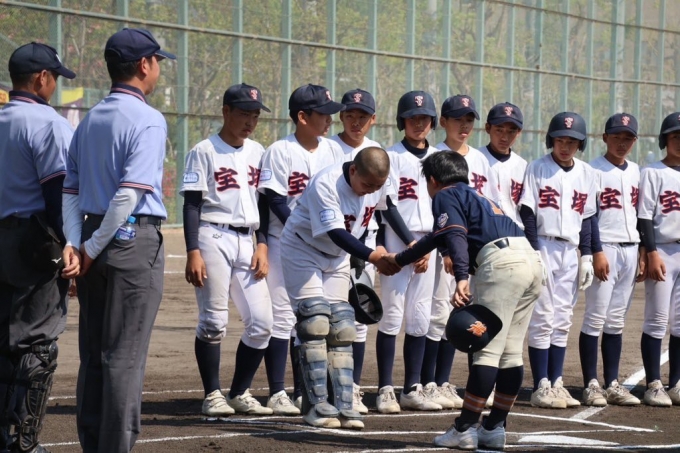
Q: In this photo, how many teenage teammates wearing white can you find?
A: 10